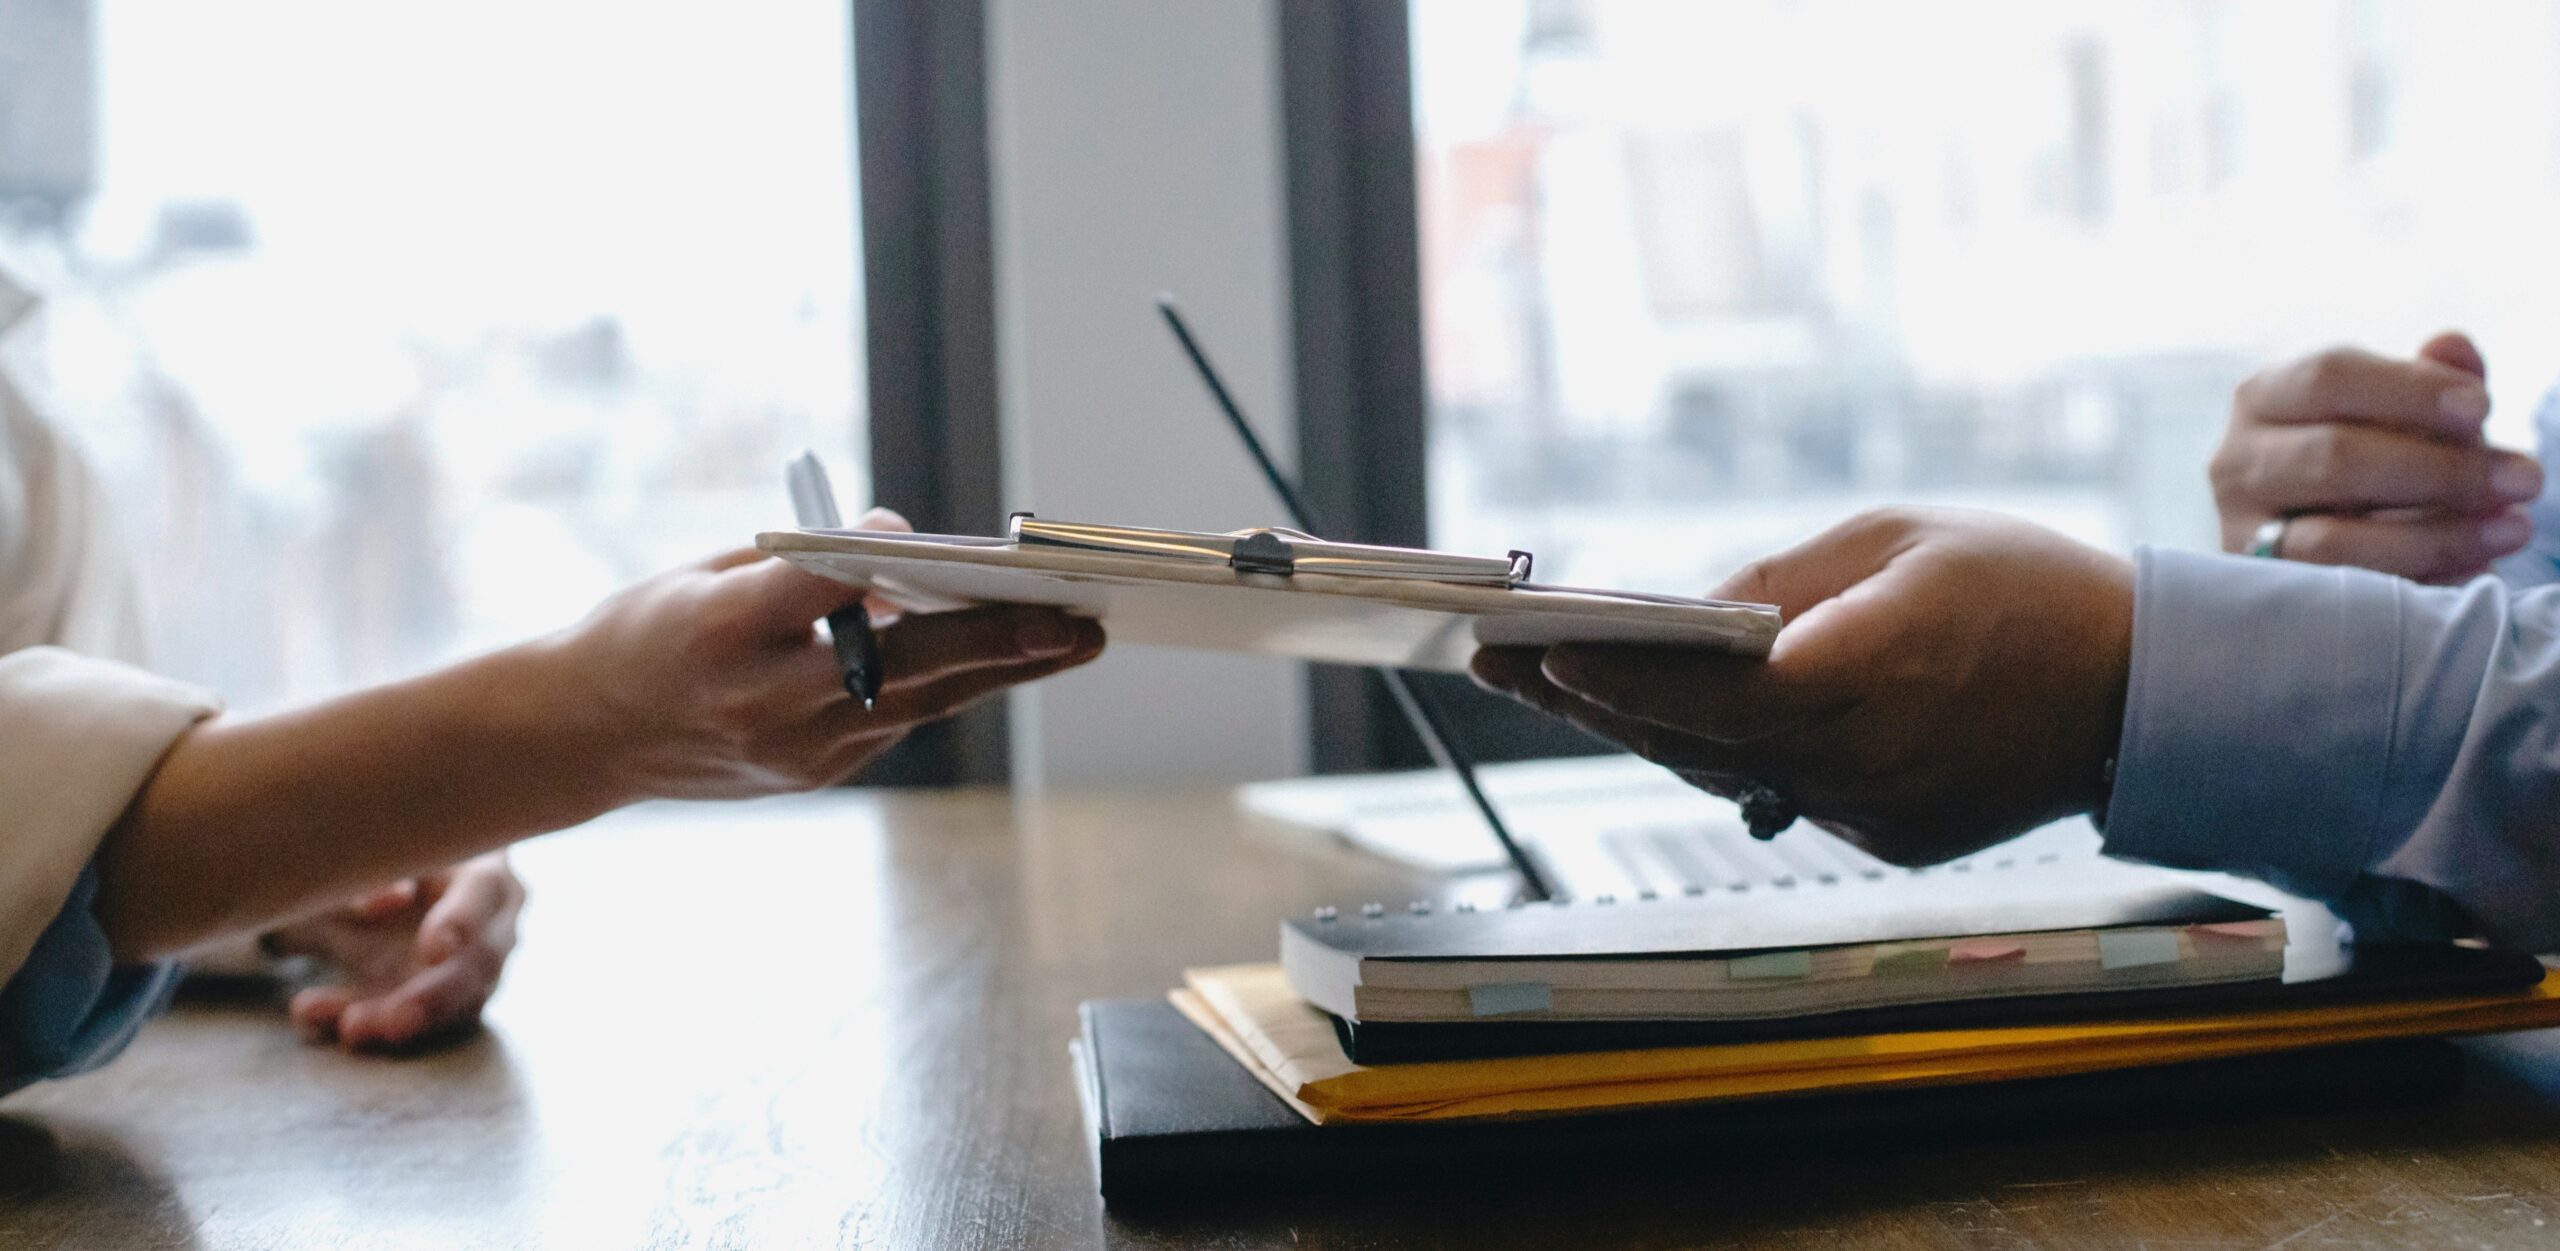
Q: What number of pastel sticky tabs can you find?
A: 6